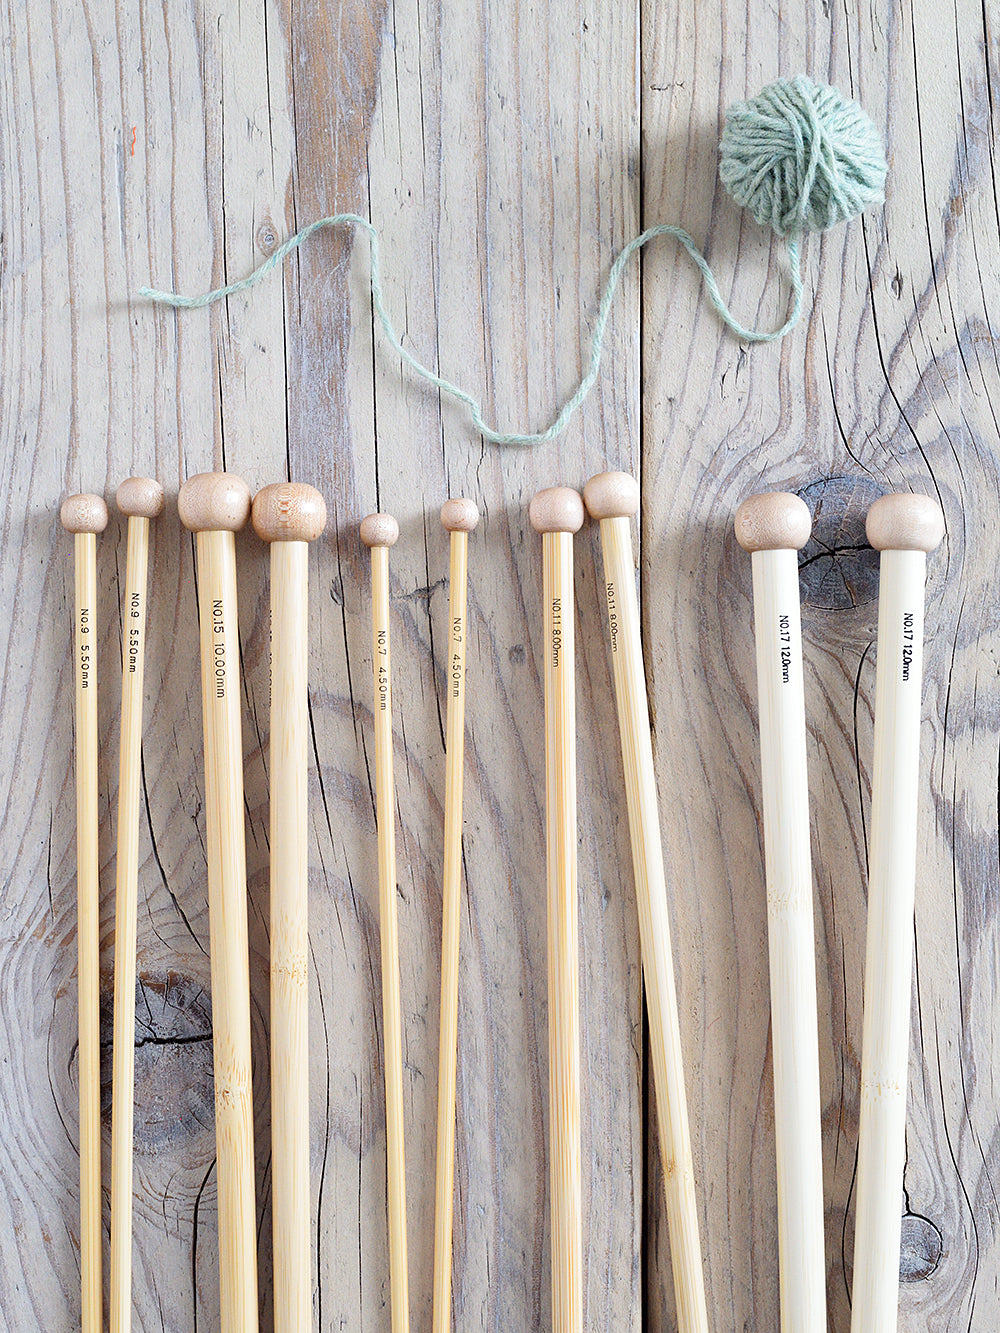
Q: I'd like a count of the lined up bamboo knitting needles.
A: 10